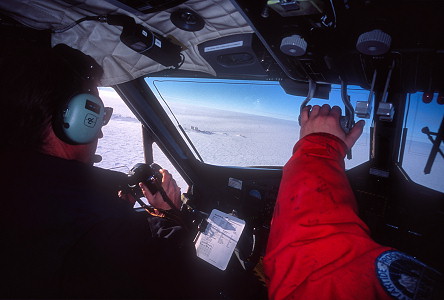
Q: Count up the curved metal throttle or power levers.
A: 2